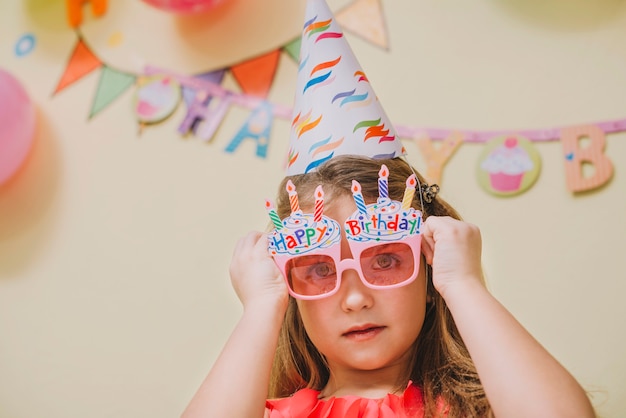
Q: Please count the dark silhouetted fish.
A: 0